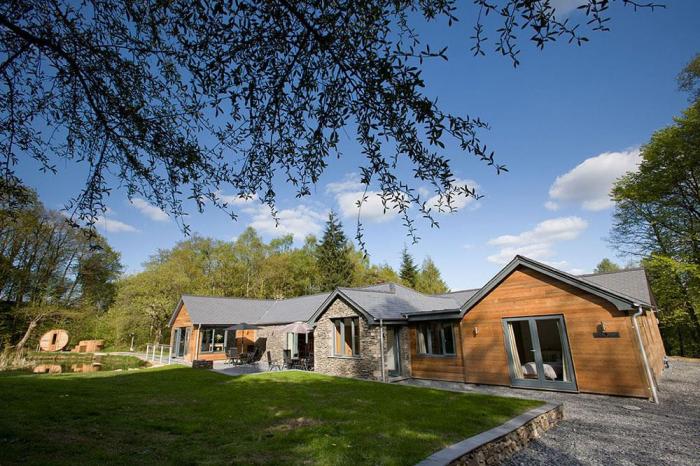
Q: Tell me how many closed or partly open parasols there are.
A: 0